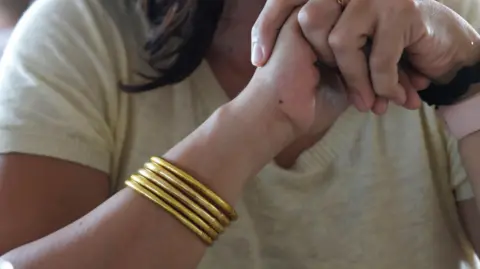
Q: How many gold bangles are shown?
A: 5